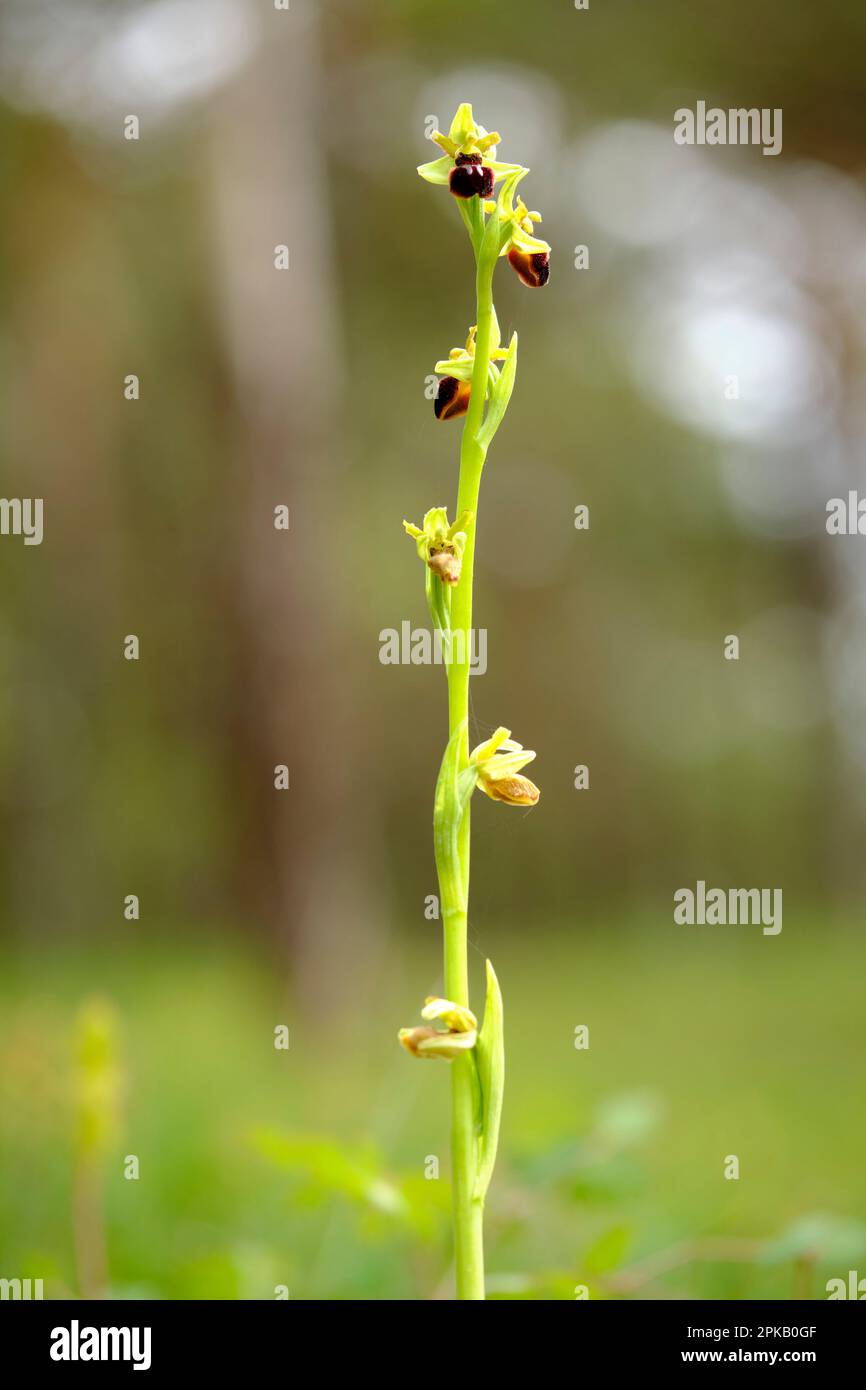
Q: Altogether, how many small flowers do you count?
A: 6